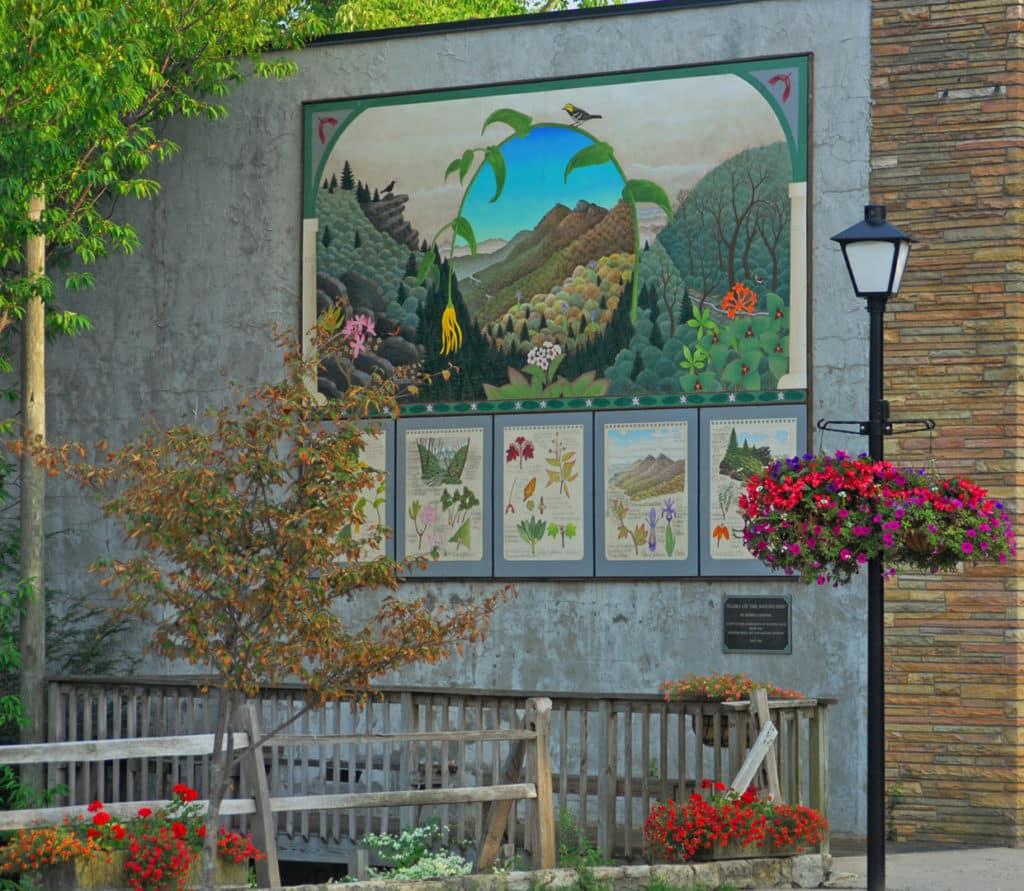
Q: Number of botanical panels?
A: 5